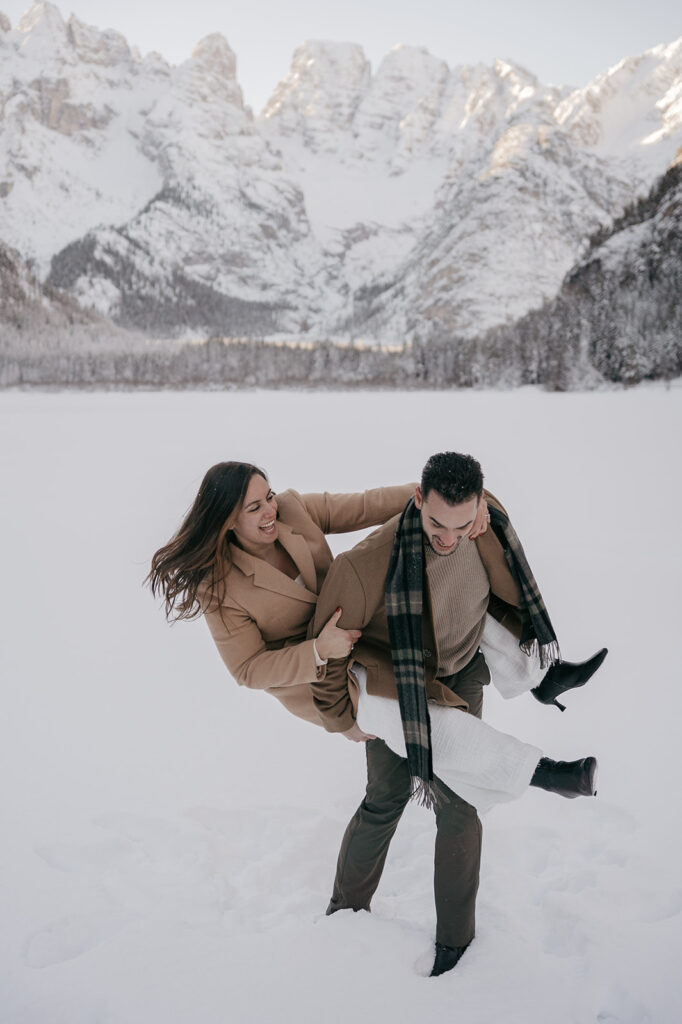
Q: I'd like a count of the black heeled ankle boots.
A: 2